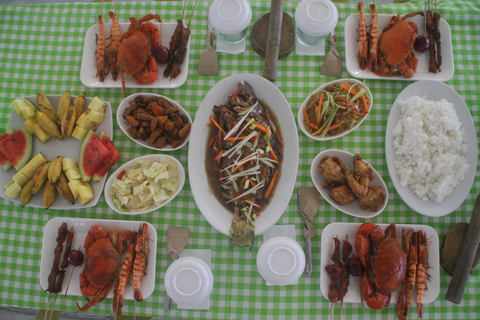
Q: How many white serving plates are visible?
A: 11